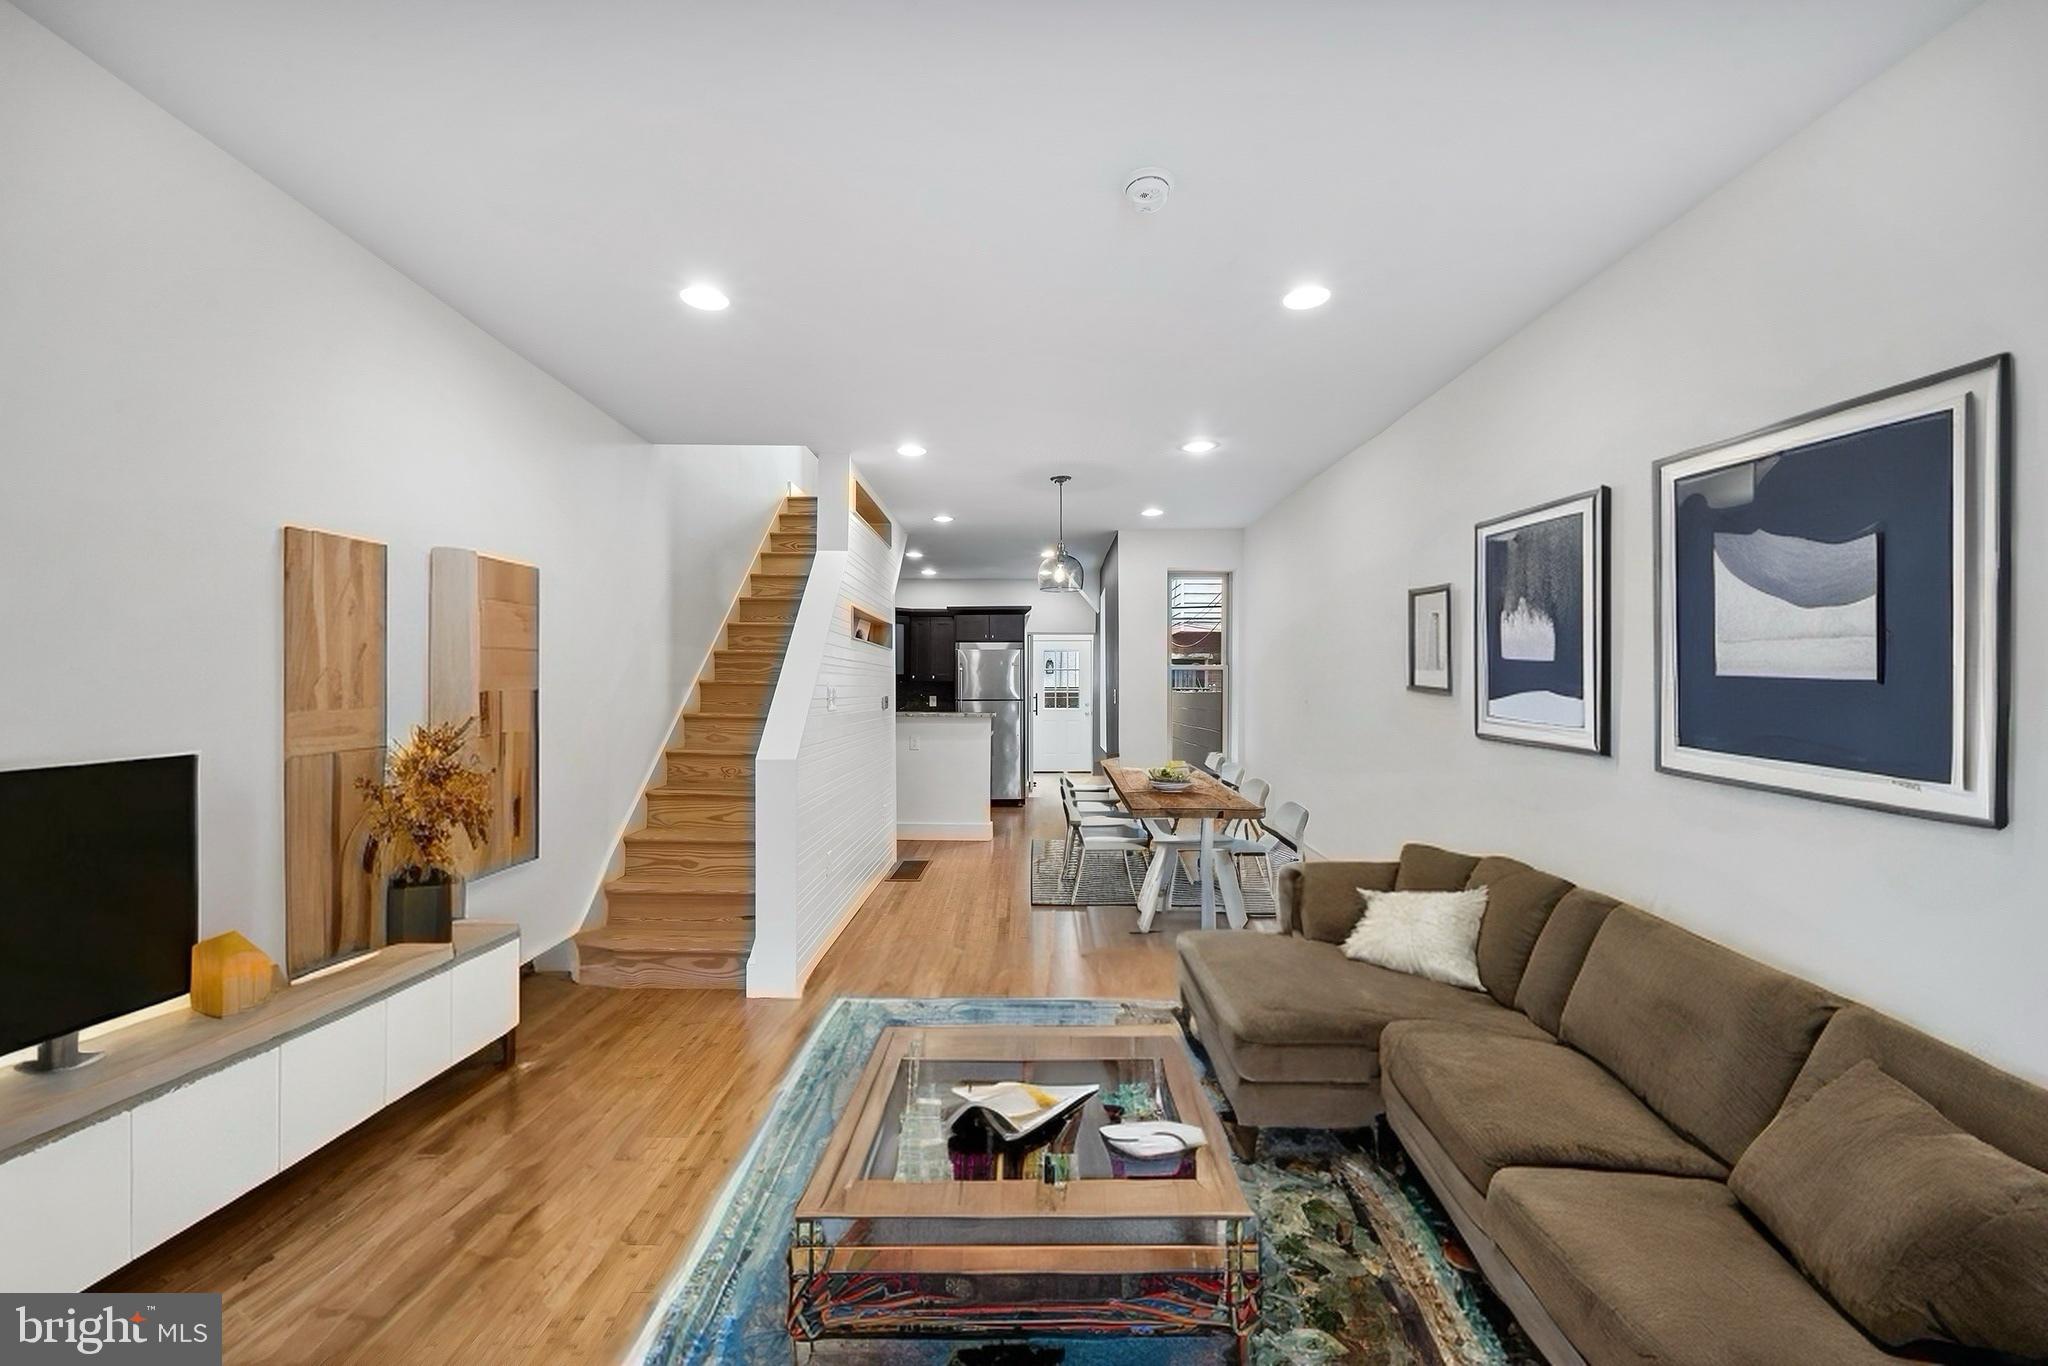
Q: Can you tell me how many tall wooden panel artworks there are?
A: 2